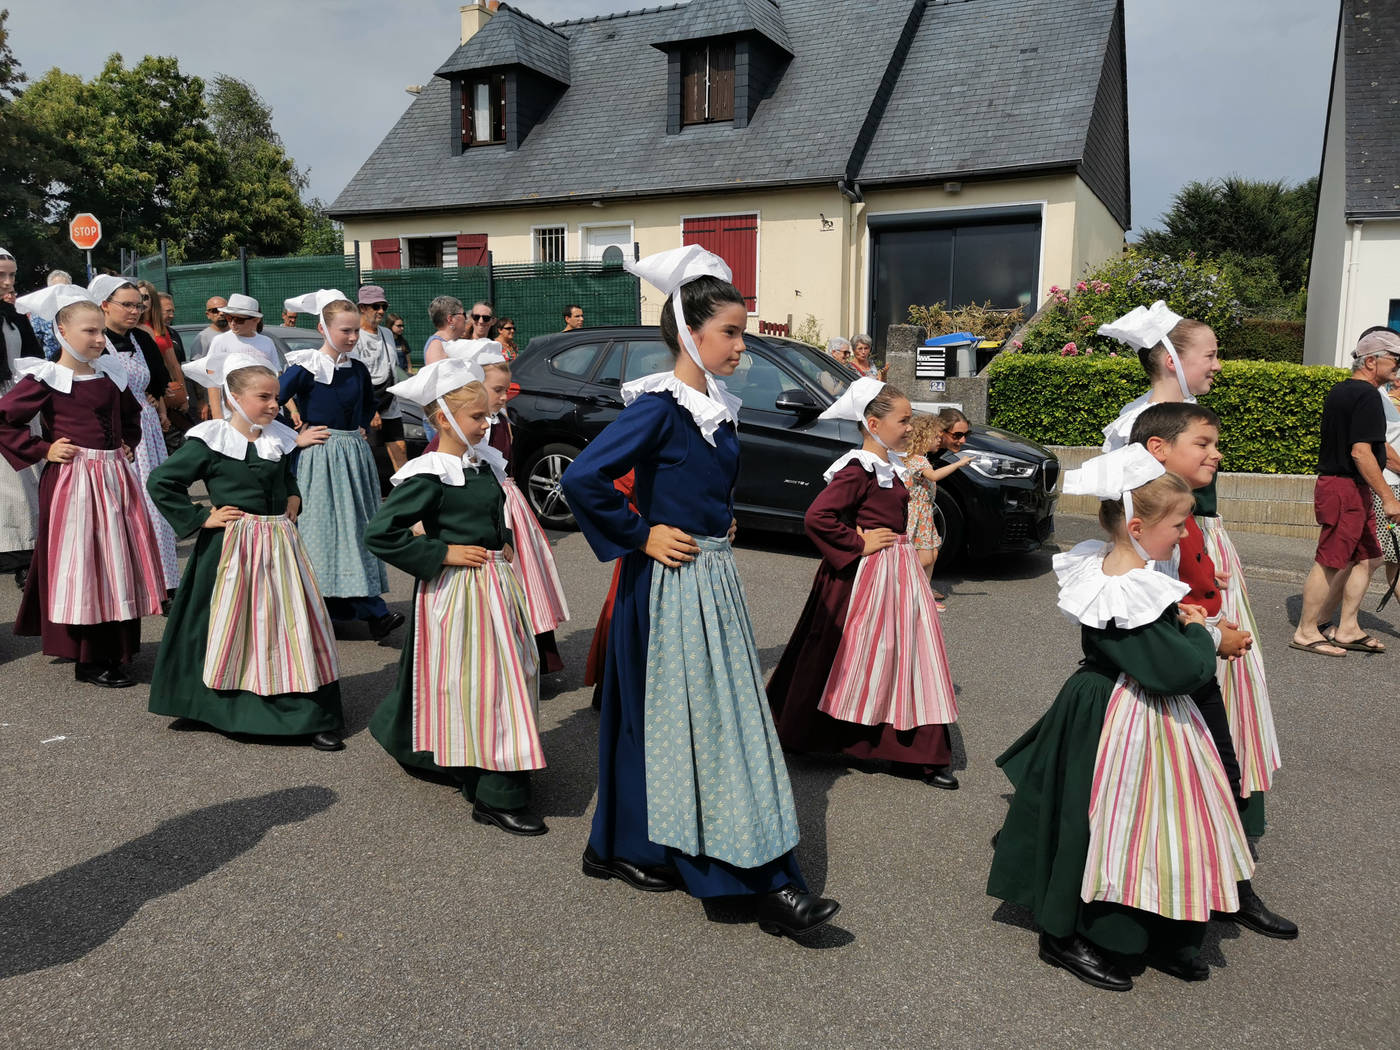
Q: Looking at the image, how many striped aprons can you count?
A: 7